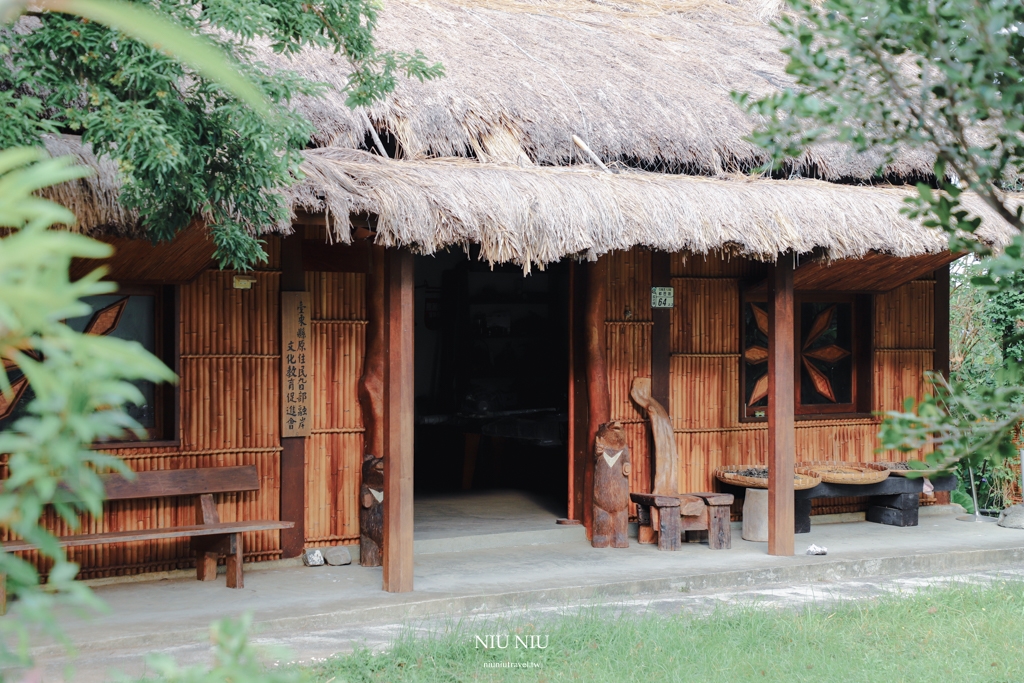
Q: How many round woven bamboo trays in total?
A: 3